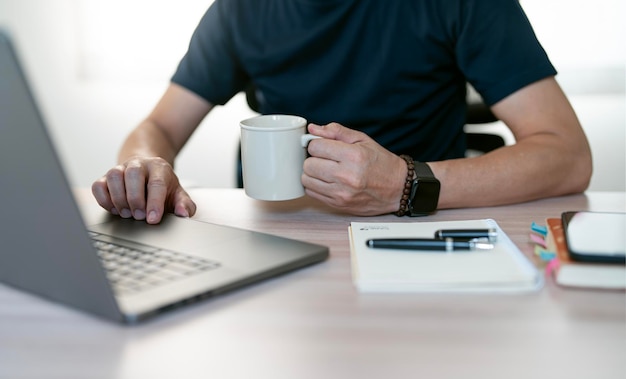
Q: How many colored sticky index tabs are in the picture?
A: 5